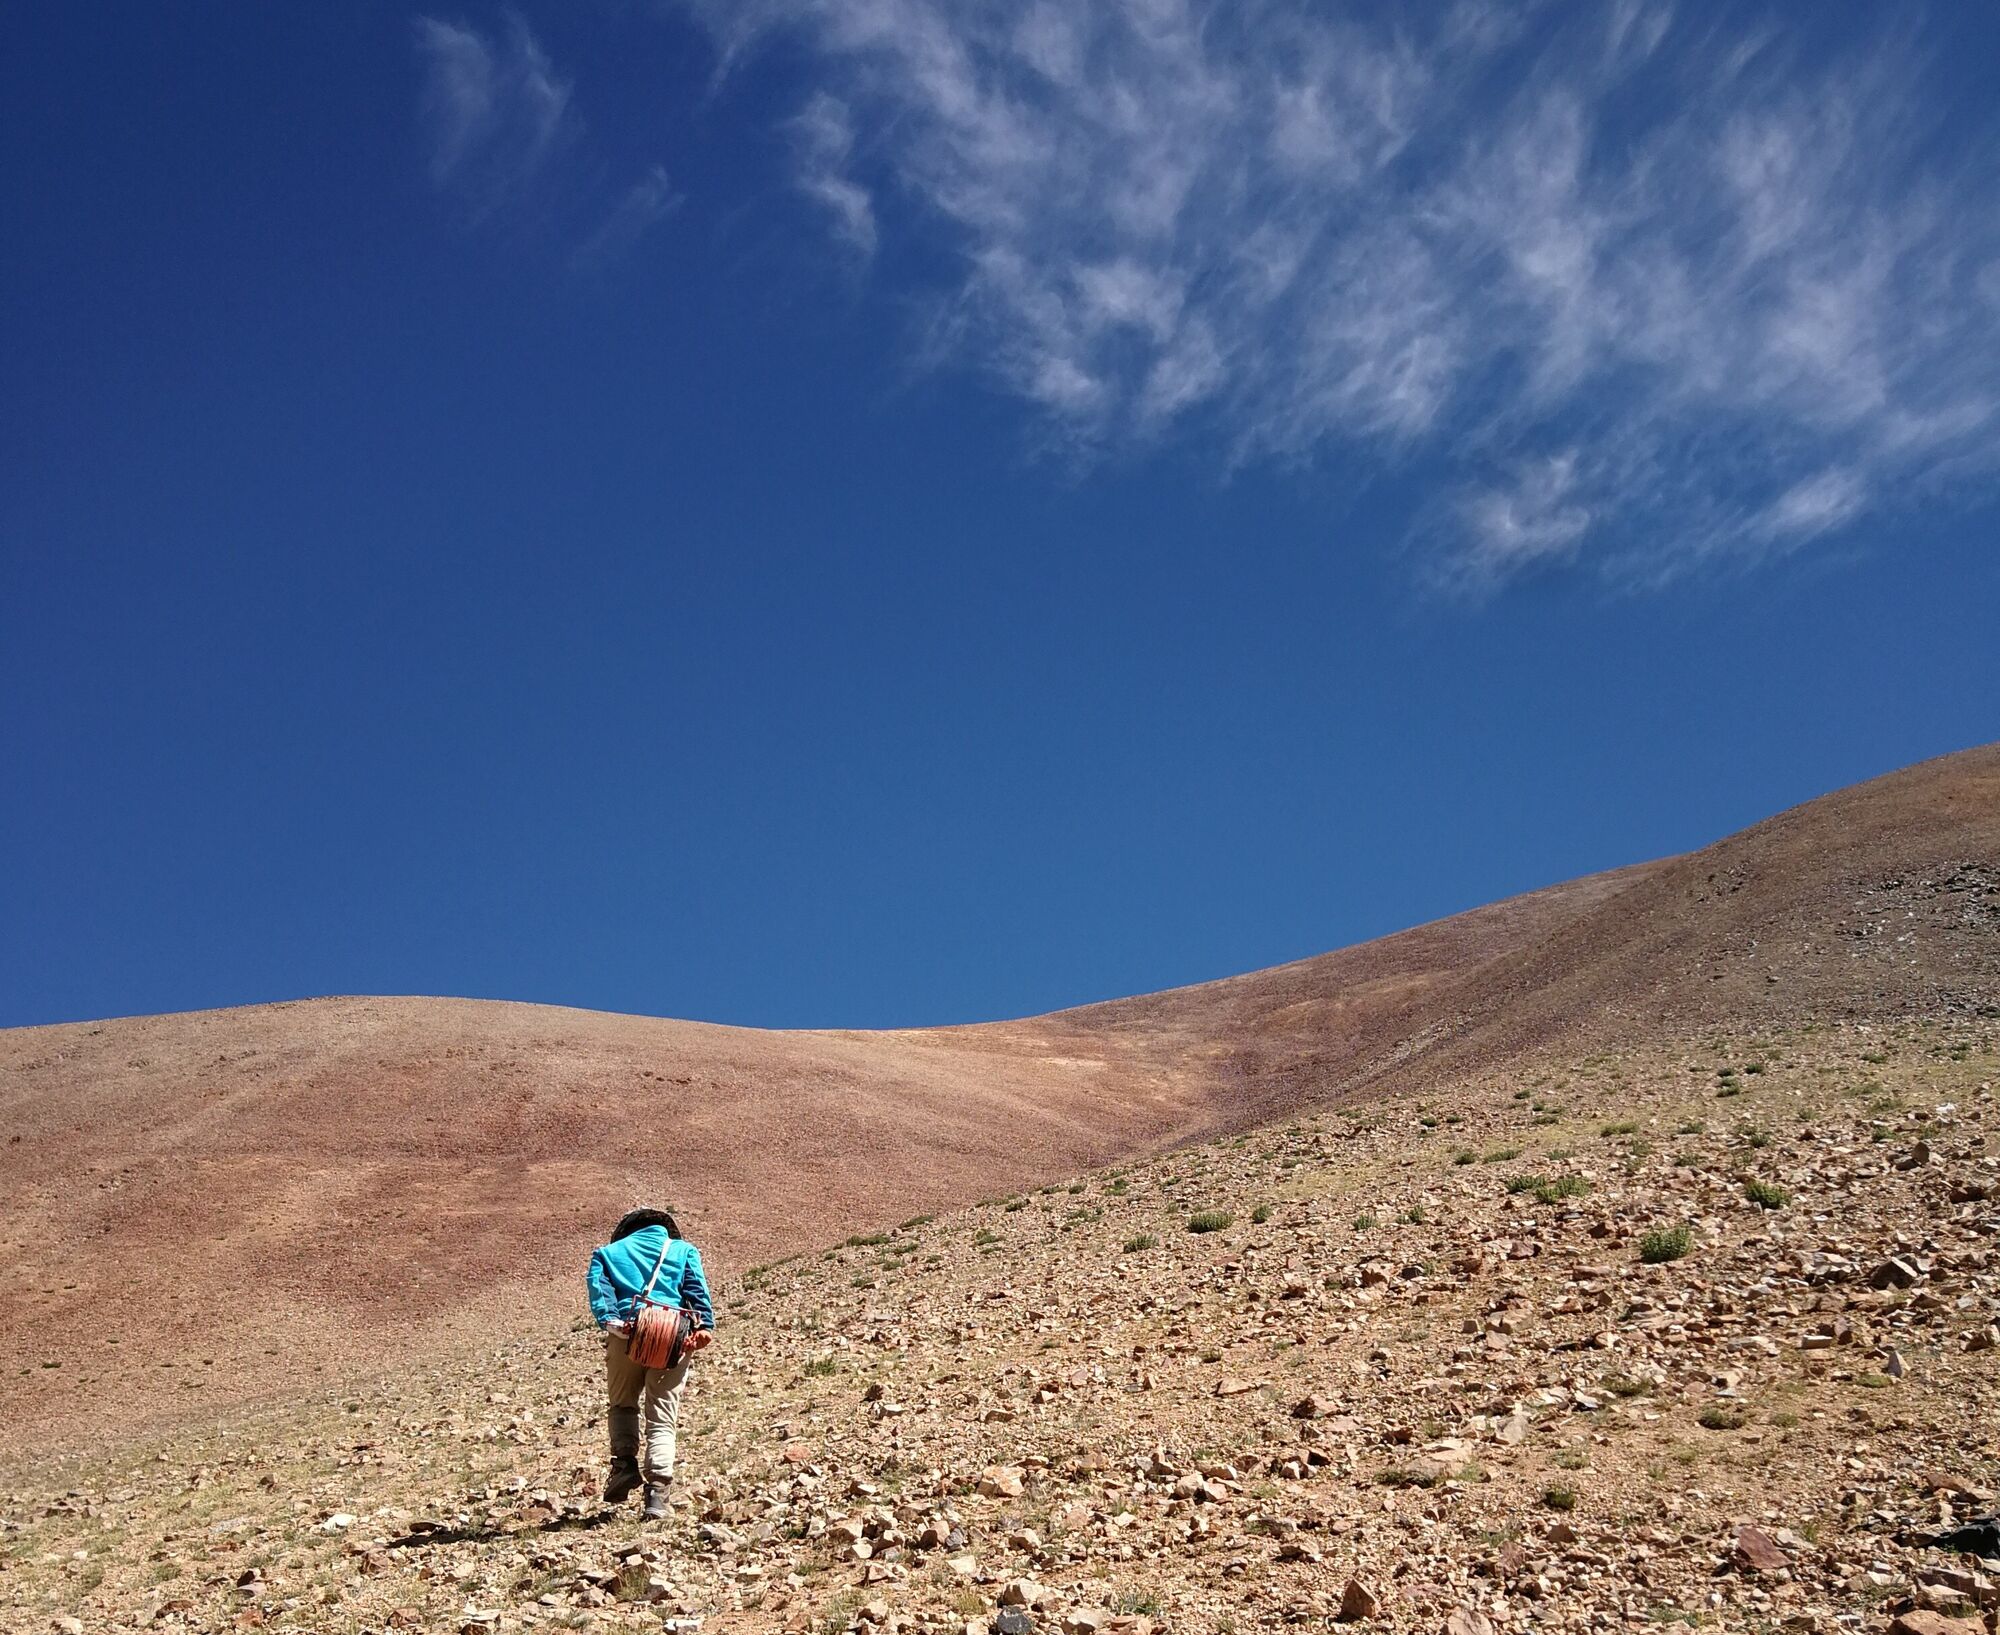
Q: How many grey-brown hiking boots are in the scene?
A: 2